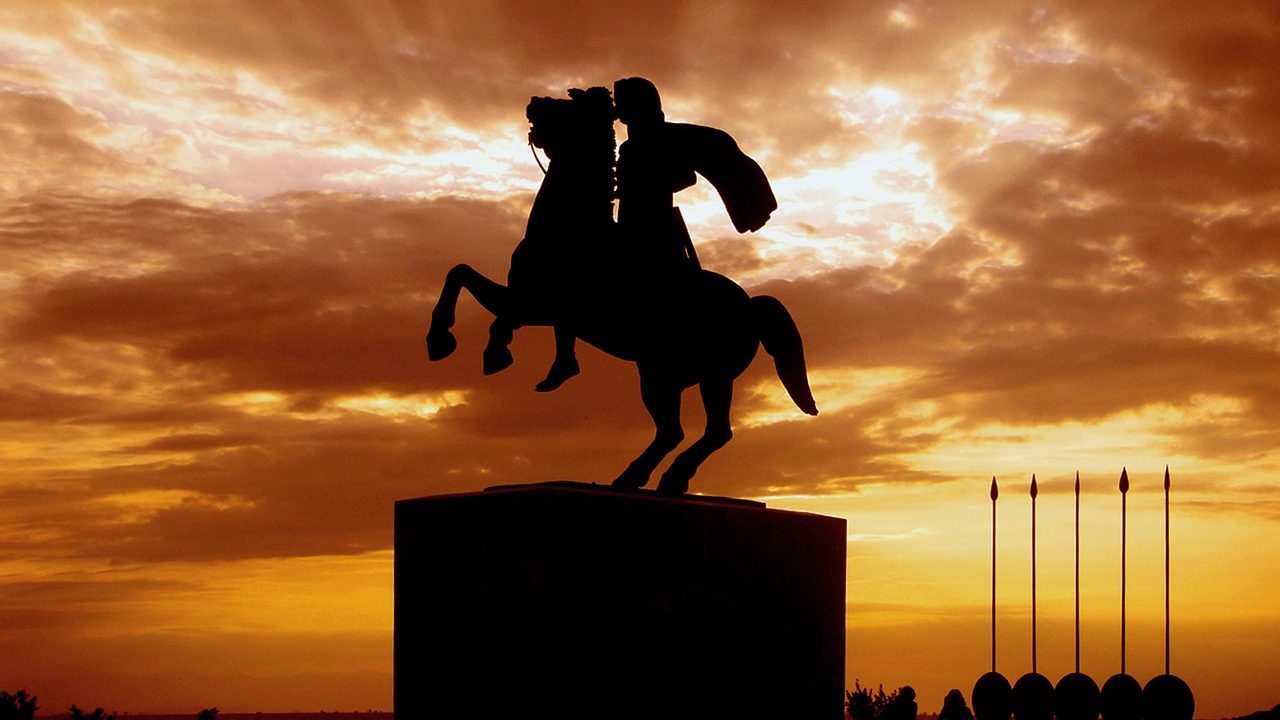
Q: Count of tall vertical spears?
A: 5